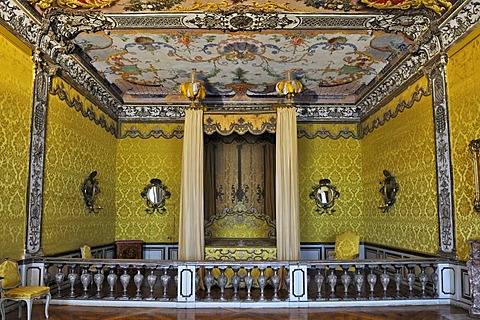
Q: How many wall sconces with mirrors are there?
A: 4